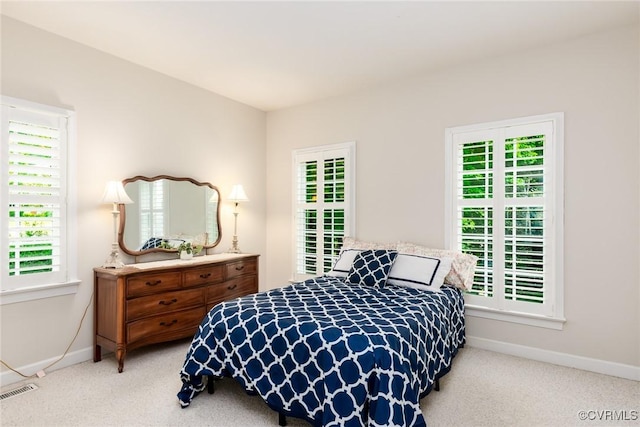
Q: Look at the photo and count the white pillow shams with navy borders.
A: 2